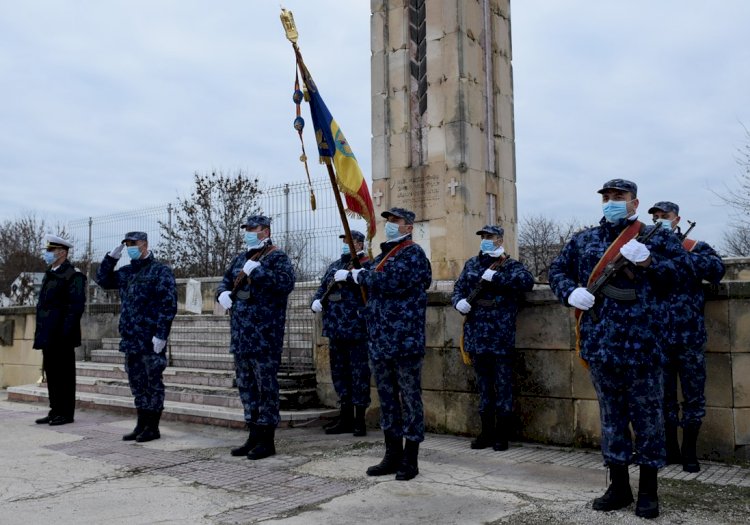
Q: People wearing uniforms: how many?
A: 8